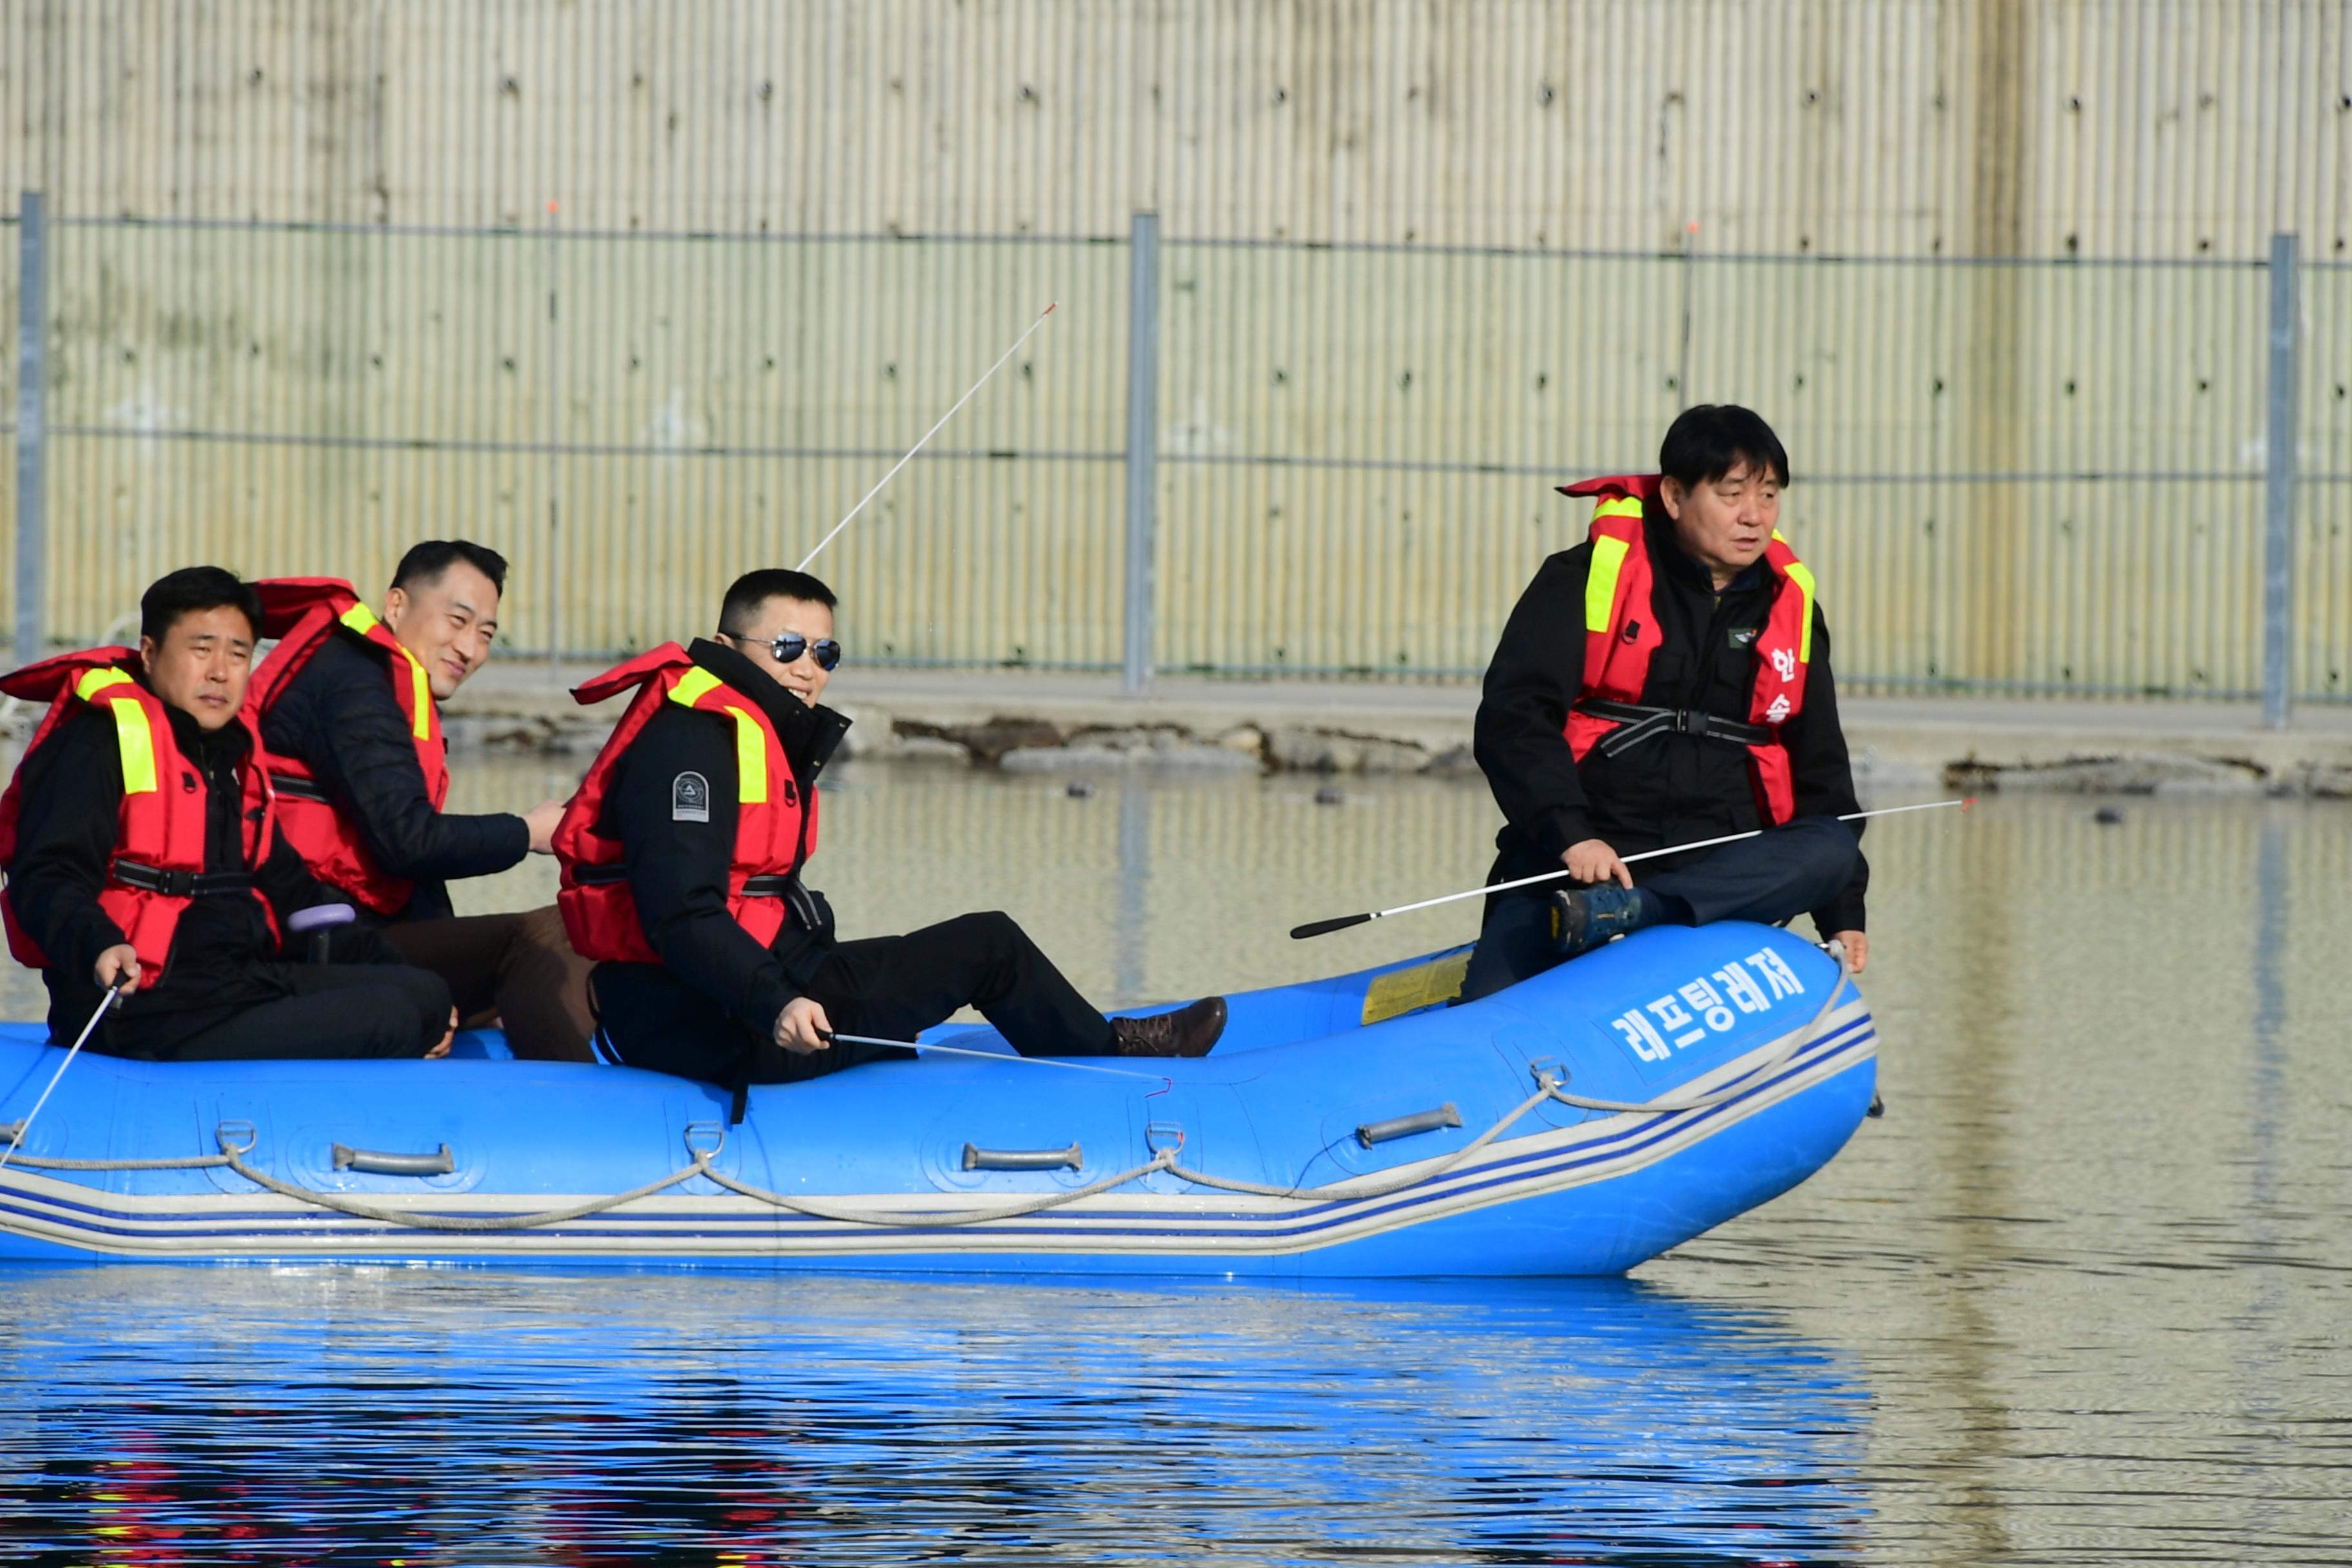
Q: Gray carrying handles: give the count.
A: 4